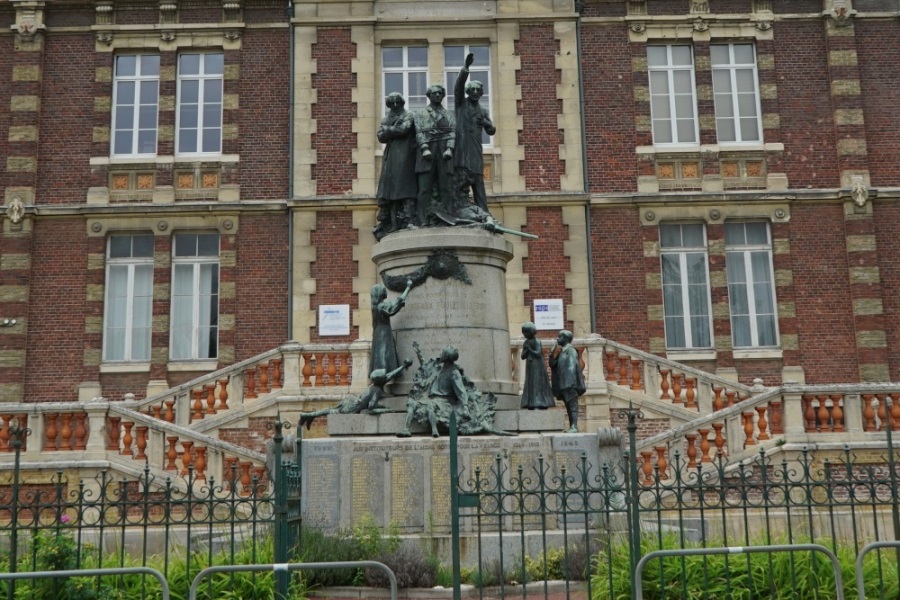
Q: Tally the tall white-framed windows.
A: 10